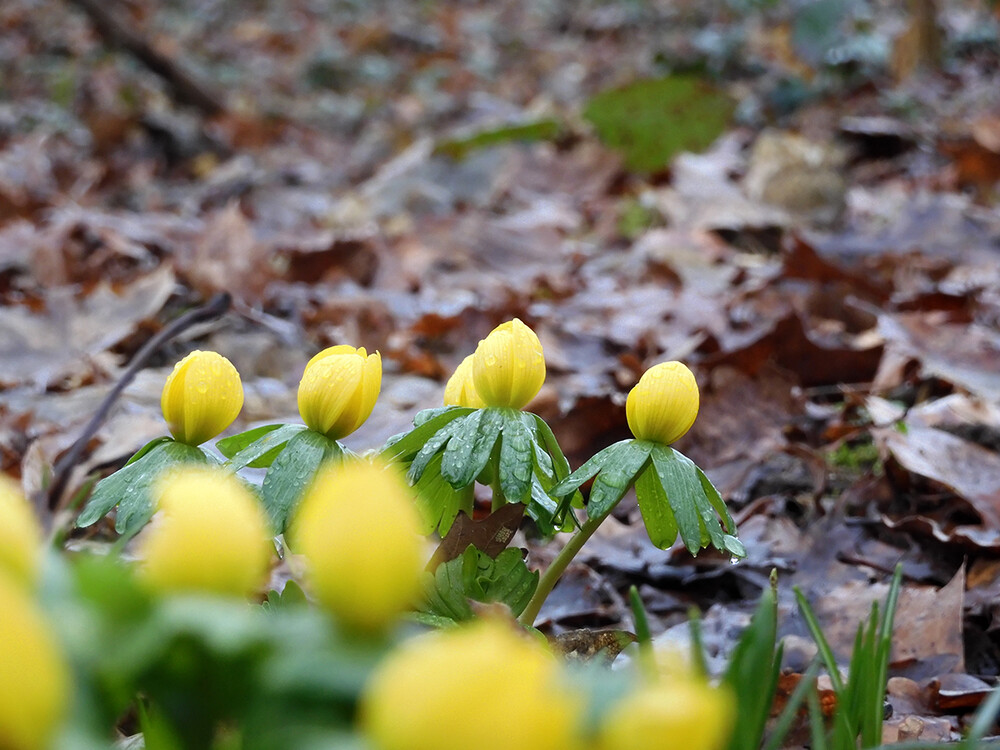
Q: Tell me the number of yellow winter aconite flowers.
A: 11